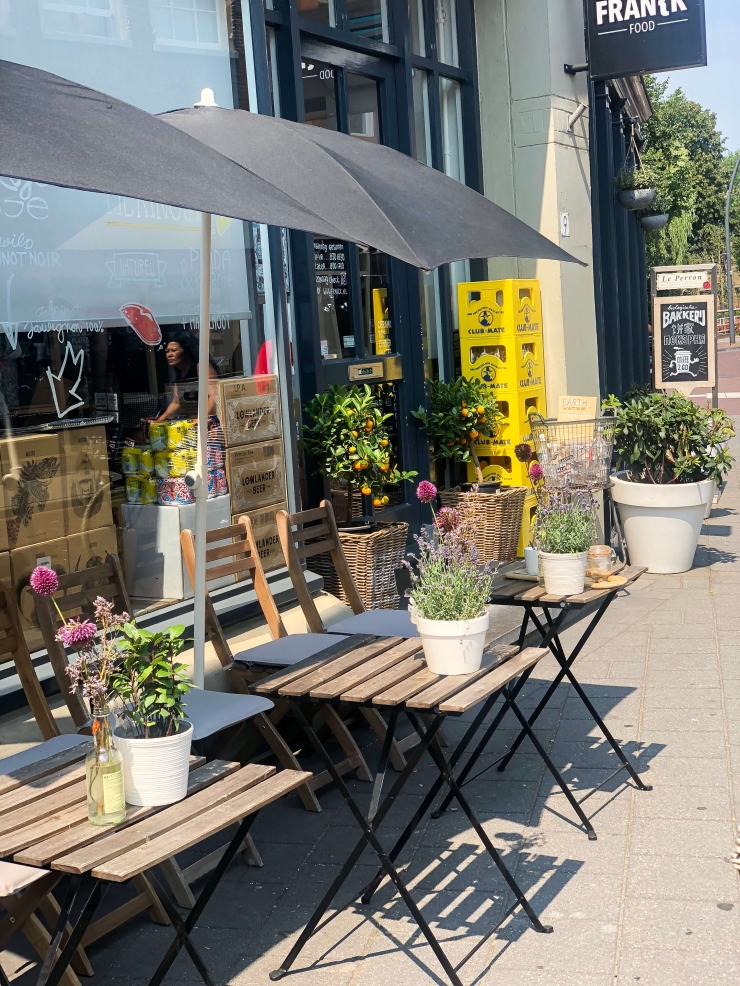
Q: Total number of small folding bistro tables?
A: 3